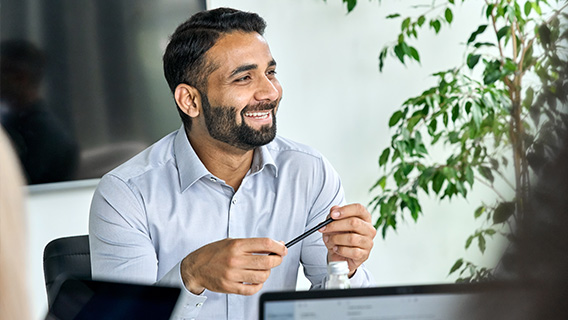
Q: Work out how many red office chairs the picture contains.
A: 0